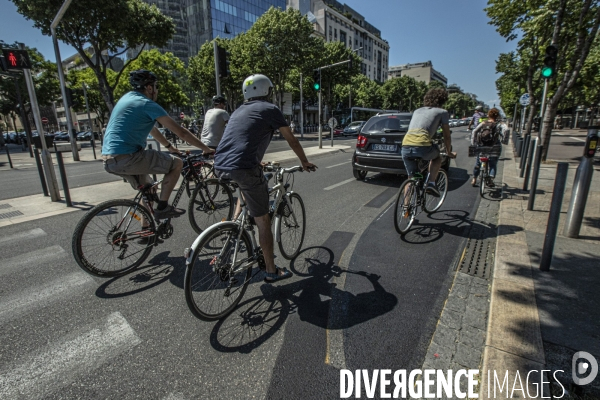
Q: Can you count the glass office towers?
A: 1